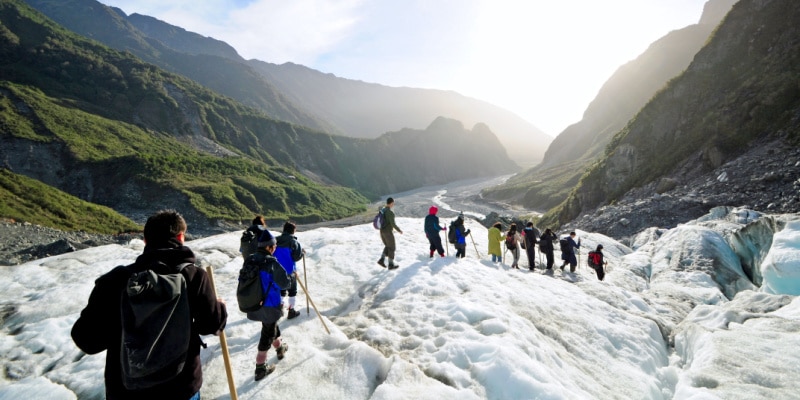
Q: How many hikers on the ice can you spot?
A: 13